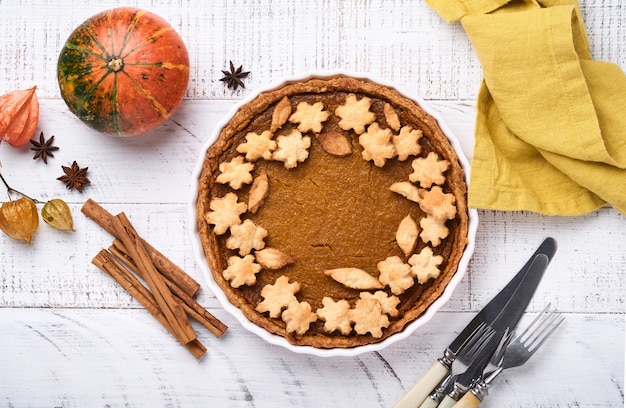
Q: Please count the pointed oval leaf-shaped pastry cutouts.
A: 8